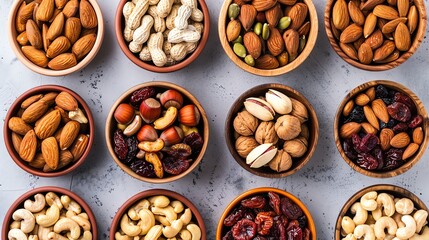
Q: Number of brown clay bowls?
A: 4